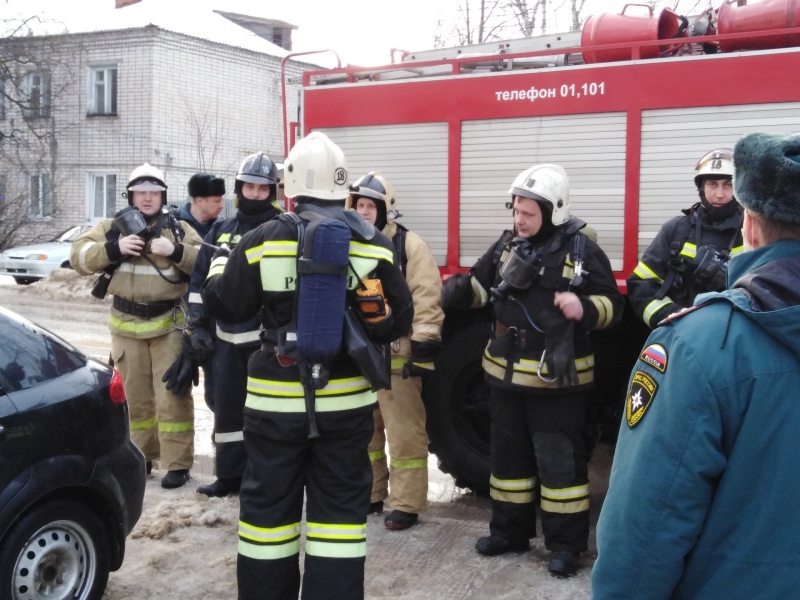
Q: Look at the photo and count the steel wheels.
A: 1